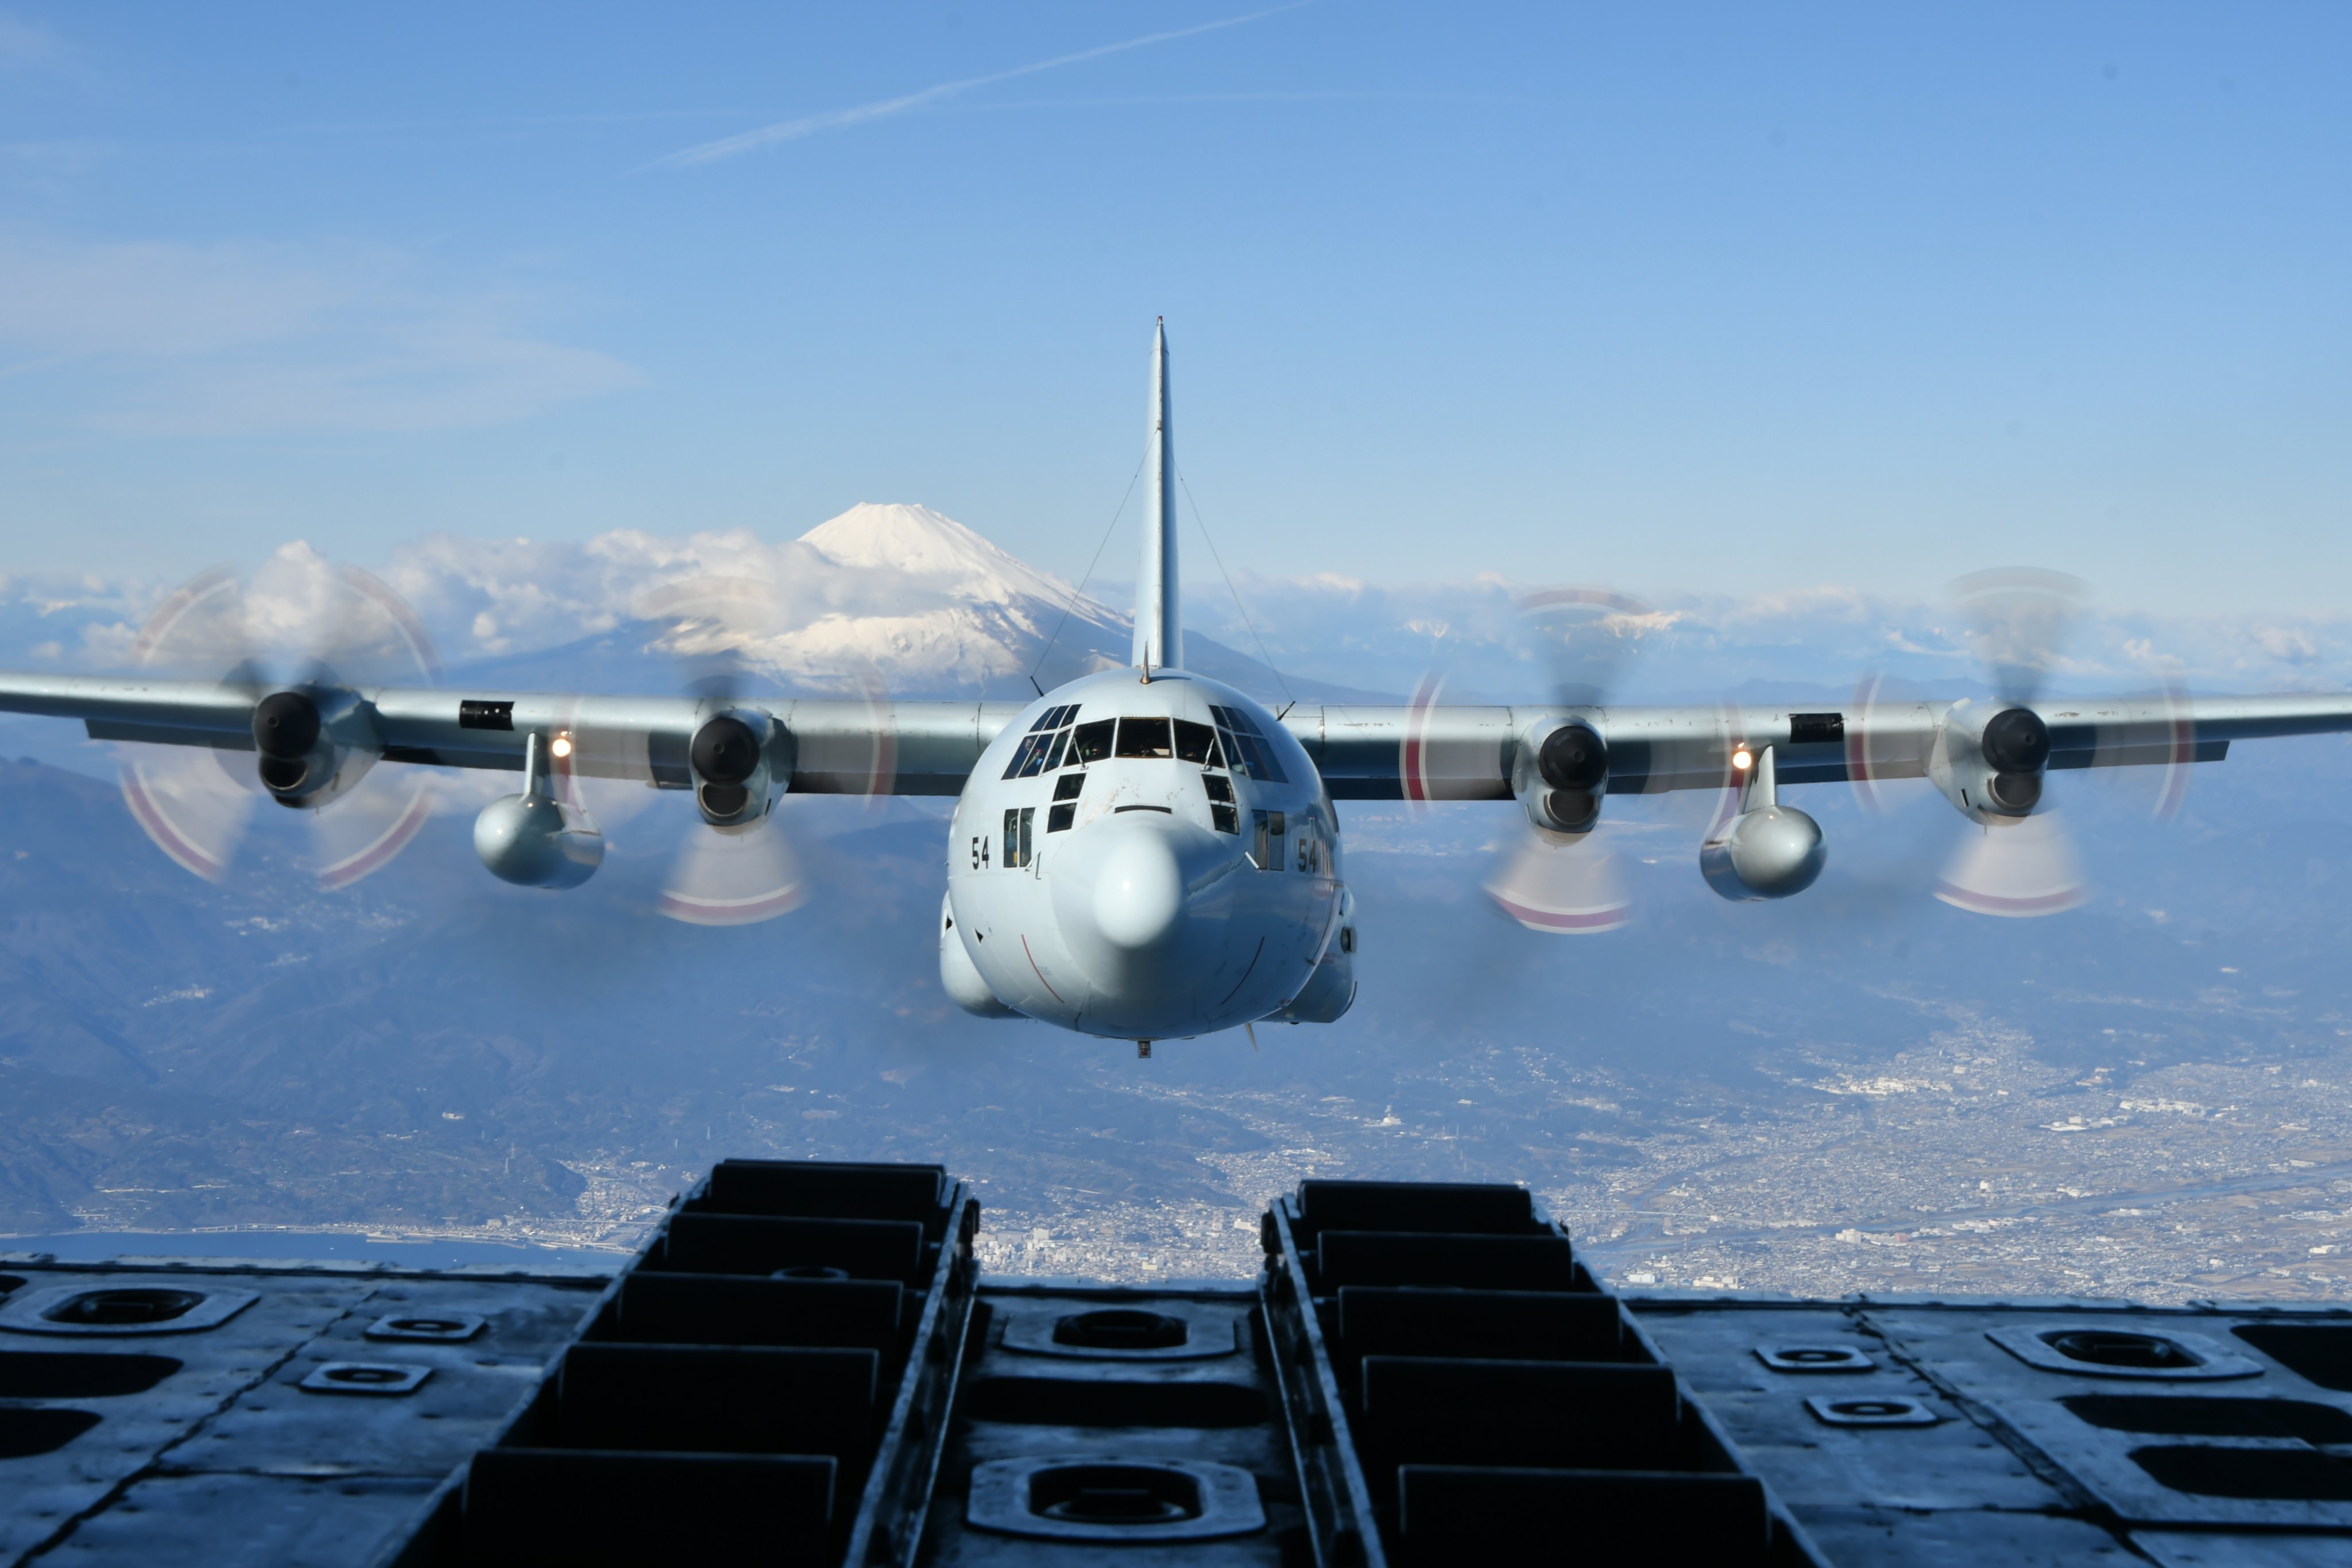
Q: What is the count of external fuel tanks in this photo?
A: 2